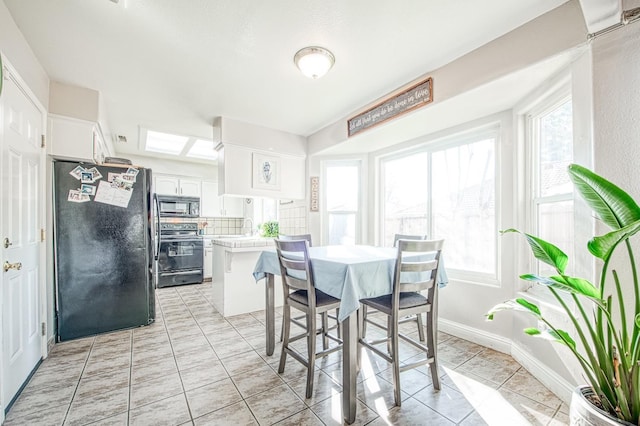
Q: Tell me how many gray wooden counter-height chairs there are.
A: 4